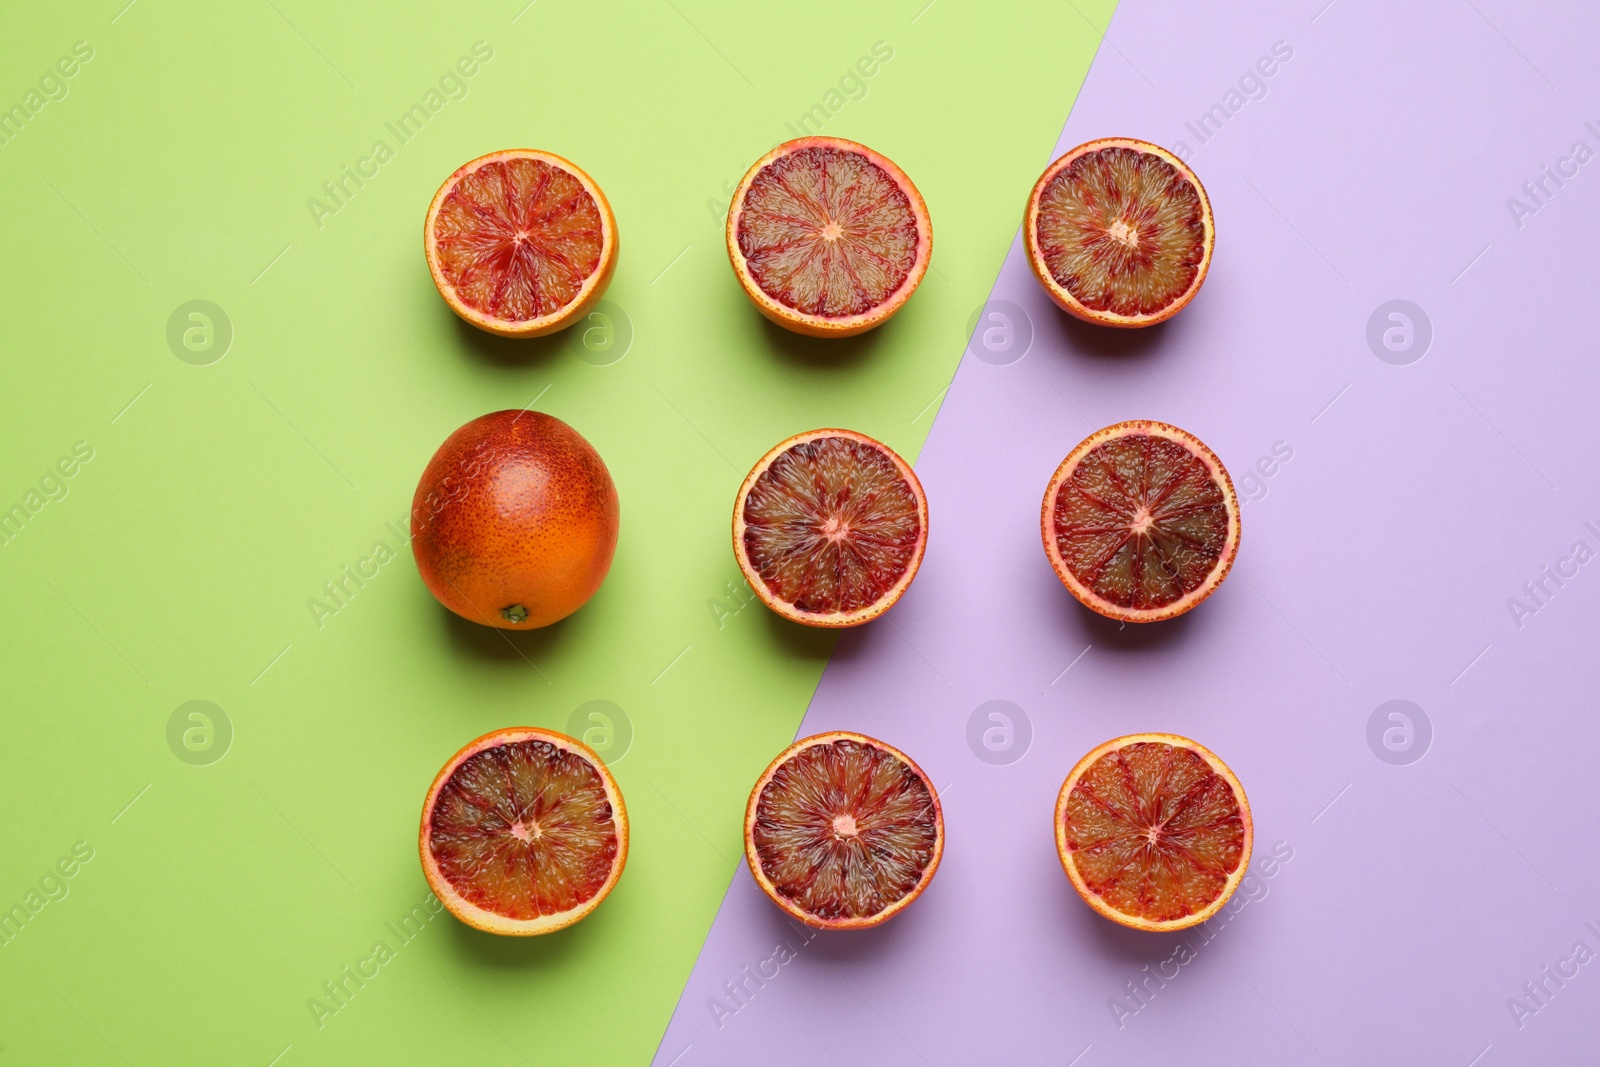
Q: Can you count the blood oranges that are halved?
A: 8